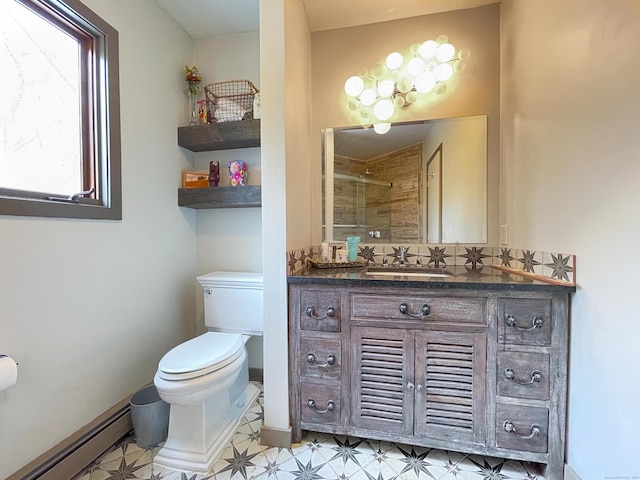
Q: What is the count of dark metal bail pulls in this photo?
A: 7